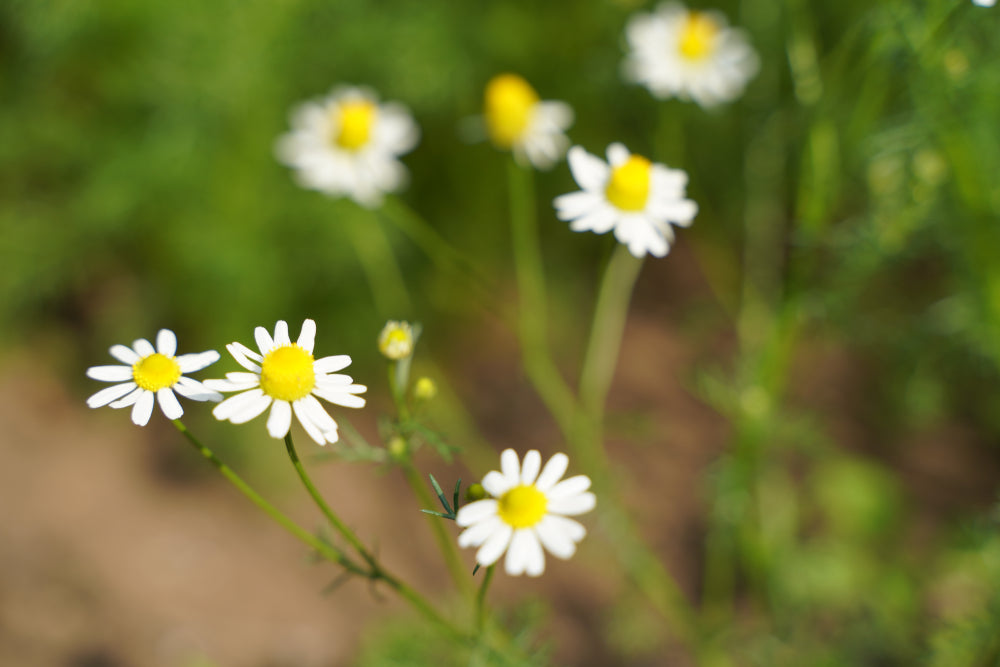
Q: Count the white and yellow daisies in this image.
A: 7